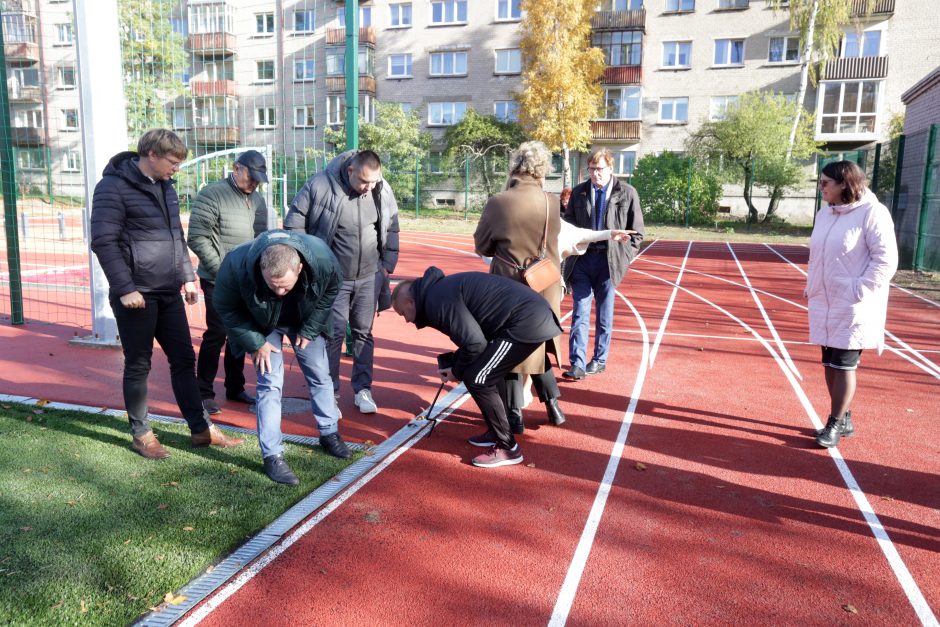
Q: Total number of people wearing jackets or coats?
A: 8